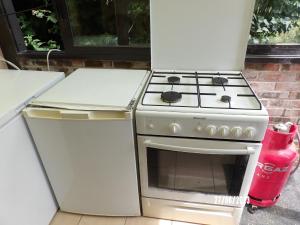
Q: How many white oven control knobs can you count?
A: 5